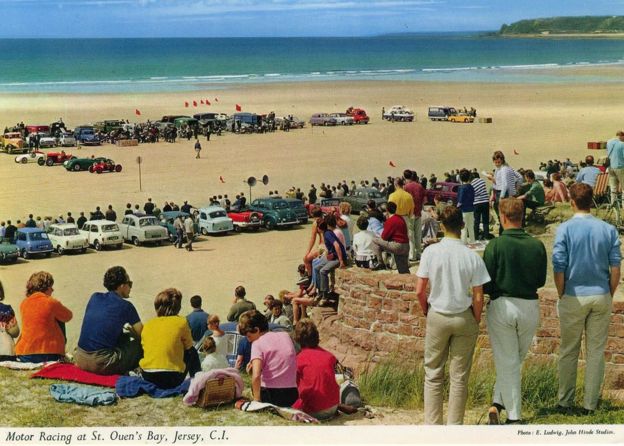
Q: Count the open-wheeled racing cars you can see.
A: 3